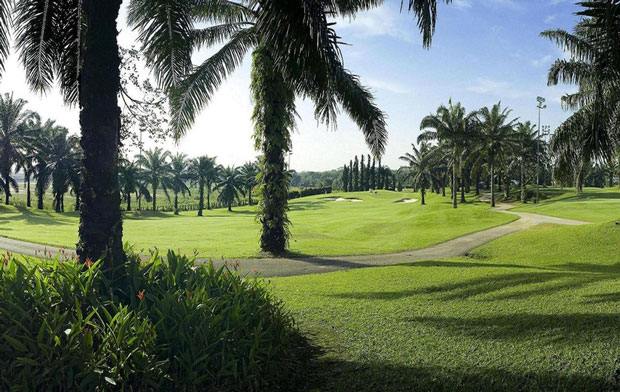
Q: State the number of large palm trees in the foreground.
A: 2